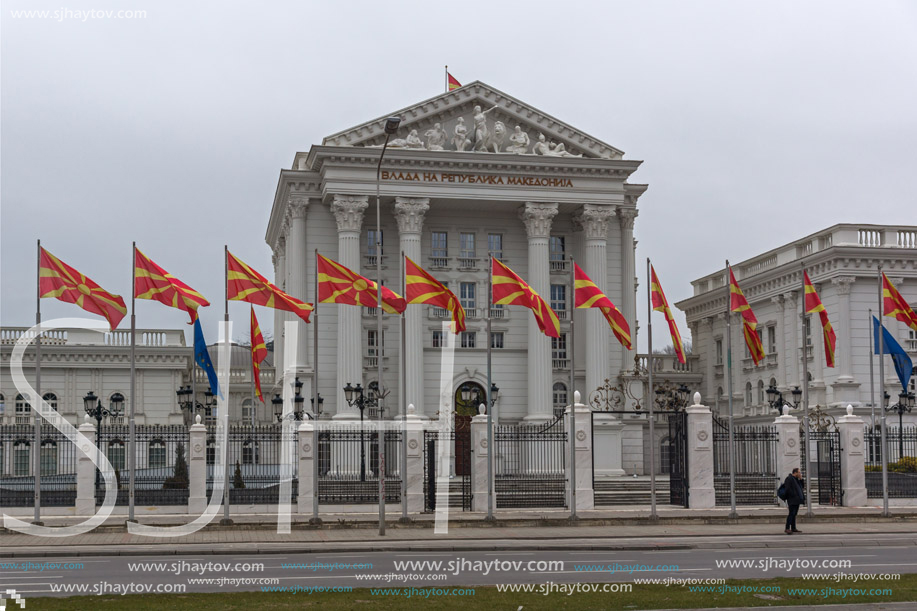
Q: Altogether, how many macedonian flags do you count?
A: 13